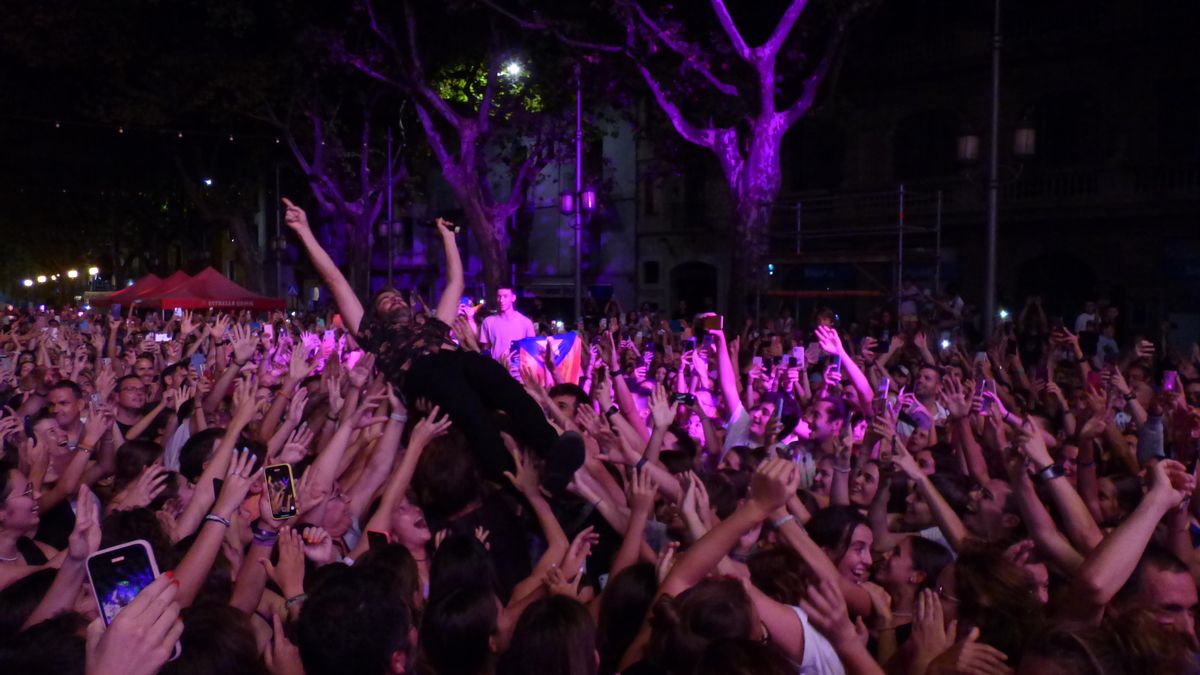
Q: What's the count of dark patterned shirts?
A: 1